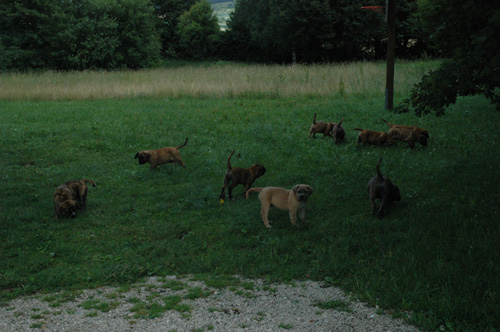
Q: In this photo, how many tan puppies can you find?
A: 1